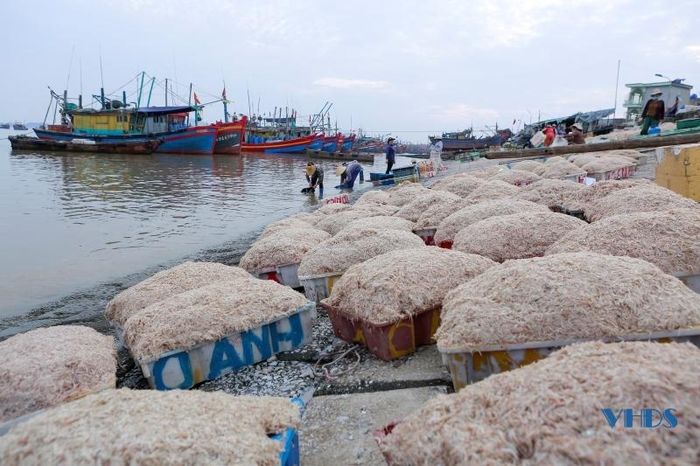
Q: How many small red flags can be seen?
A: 2